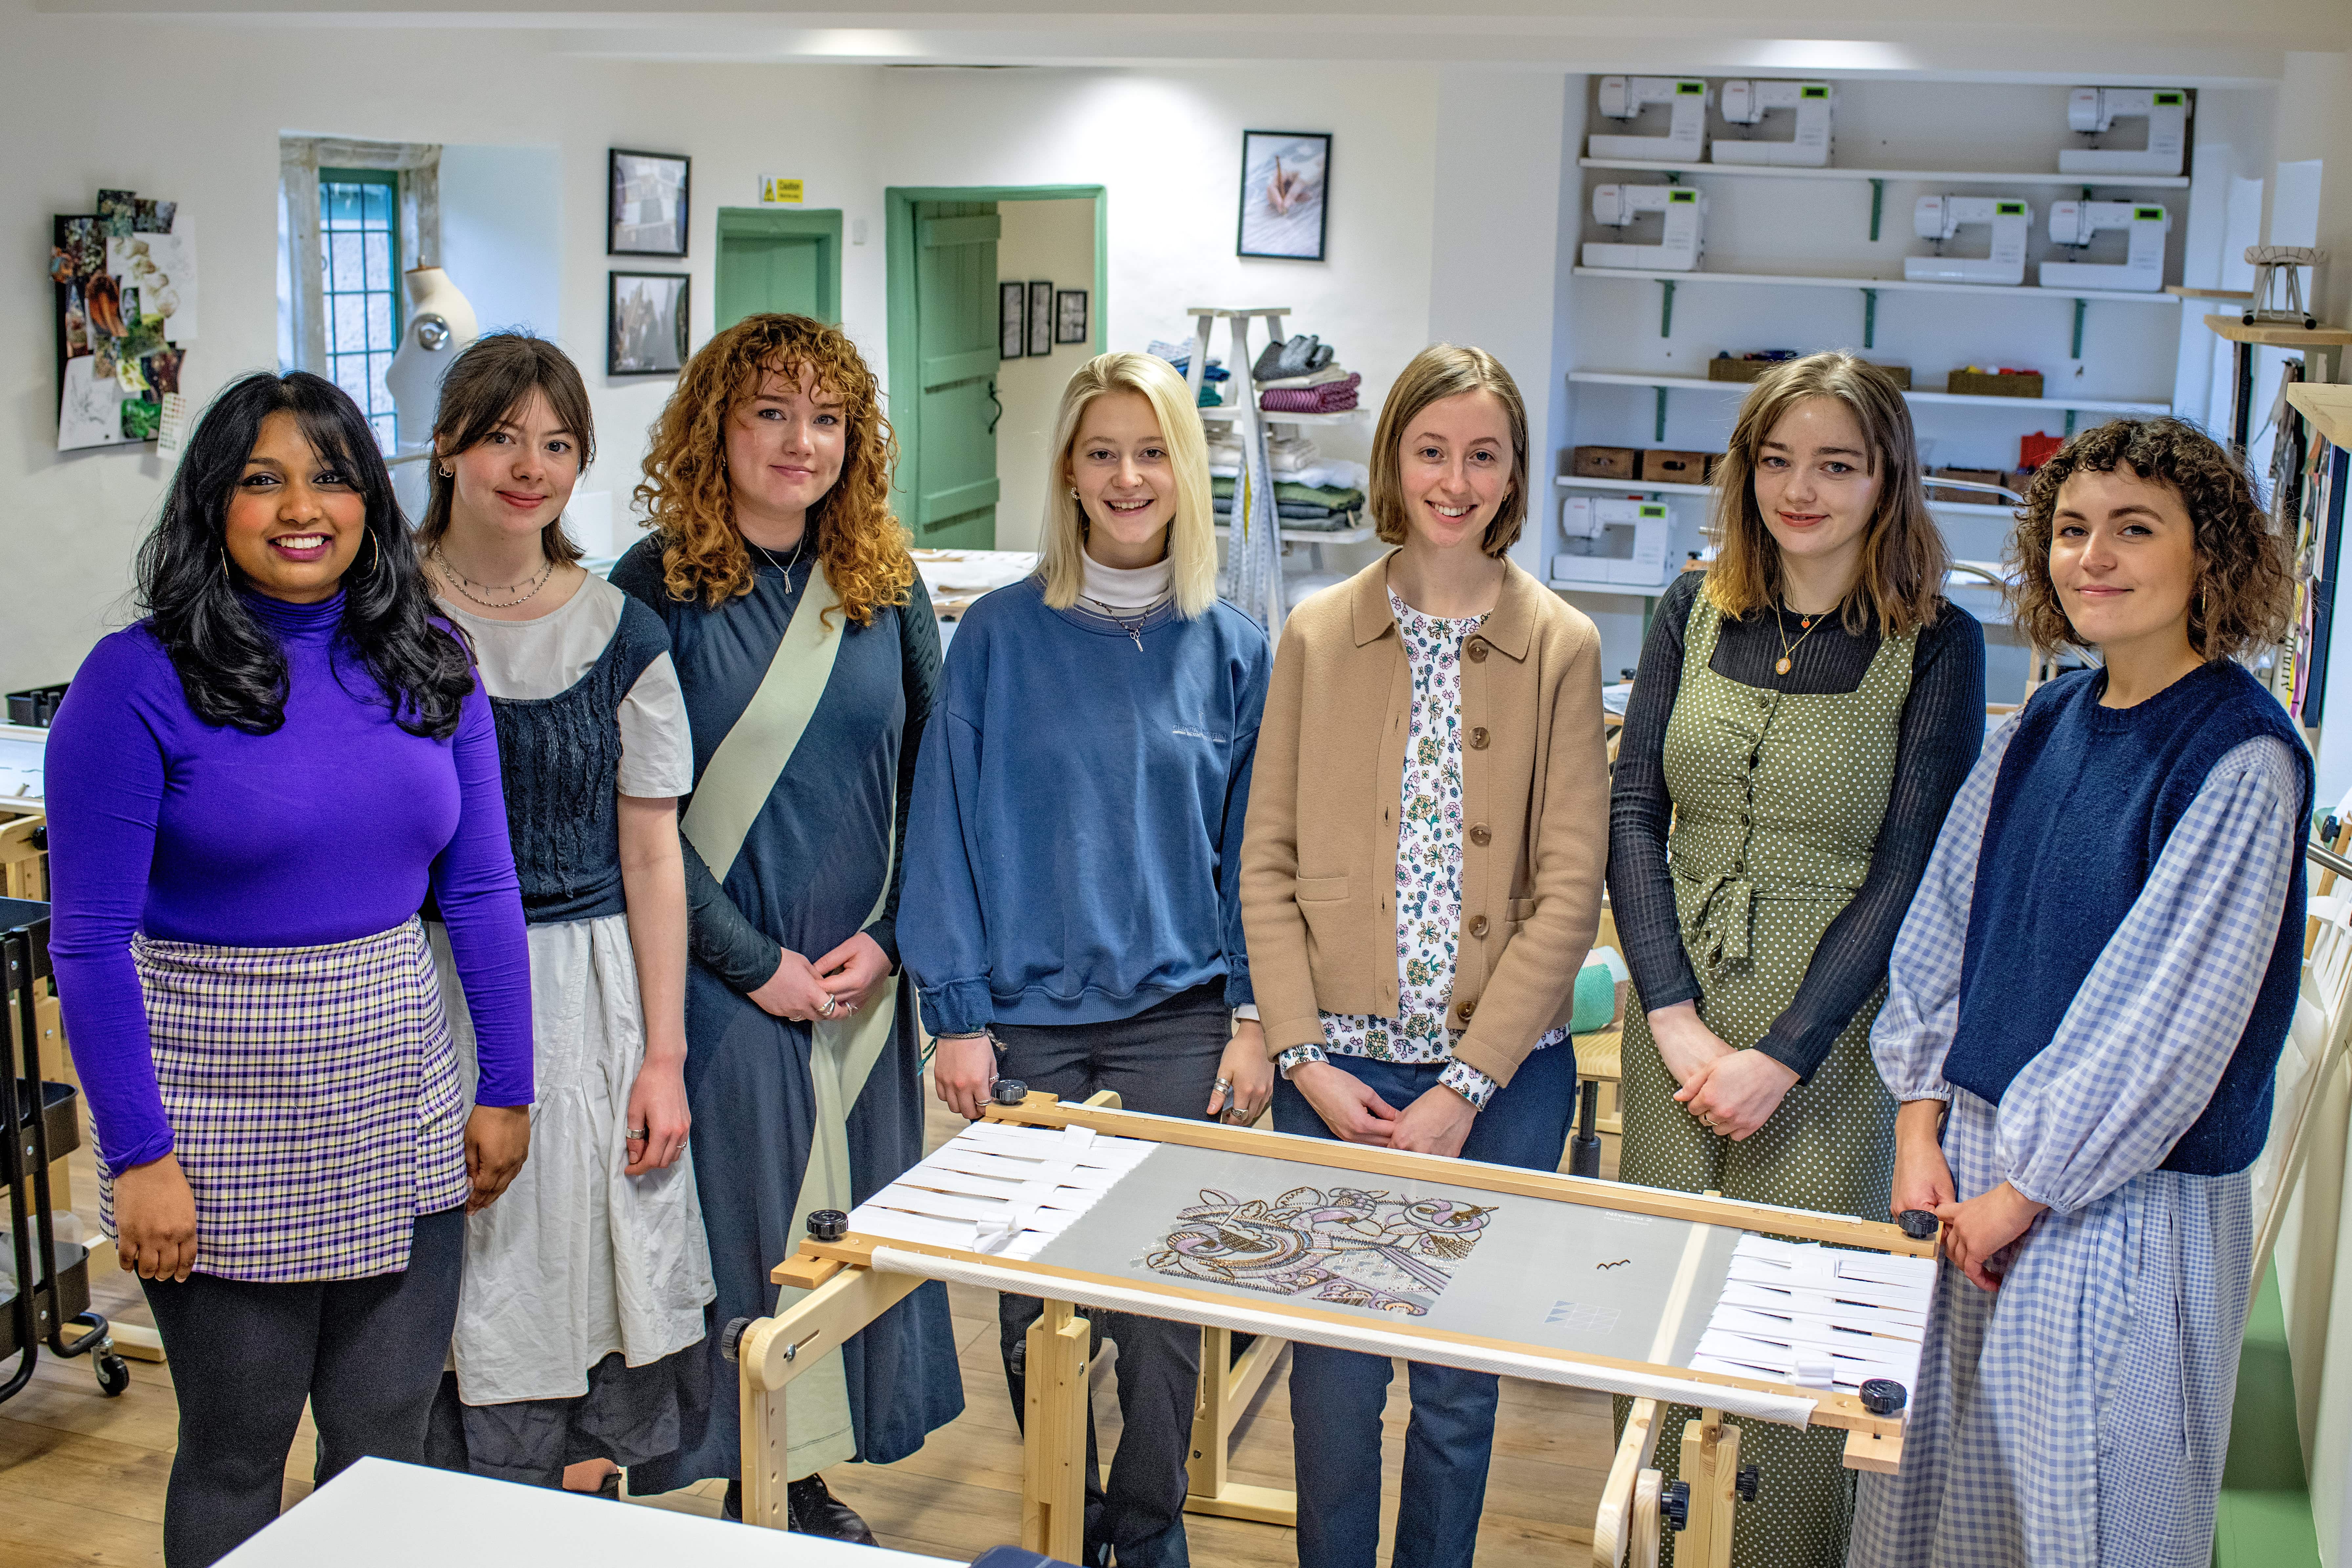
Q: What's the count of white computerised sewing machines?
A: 7